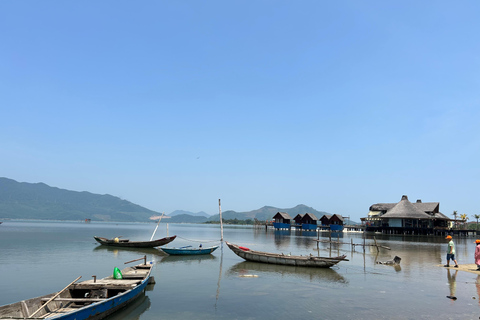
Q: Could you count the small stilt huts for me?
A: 5